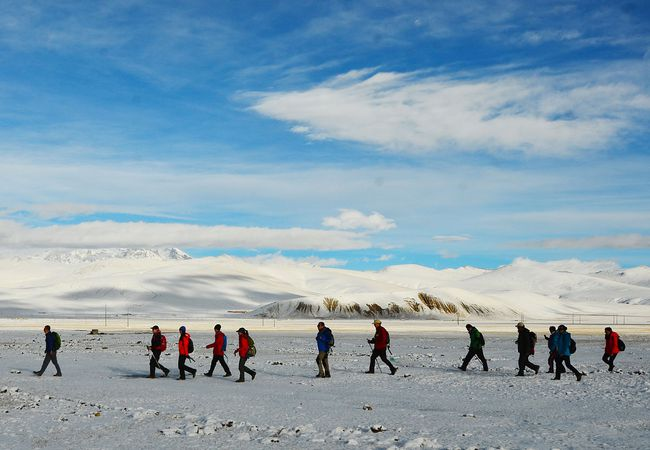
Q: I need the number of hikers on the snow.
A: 12